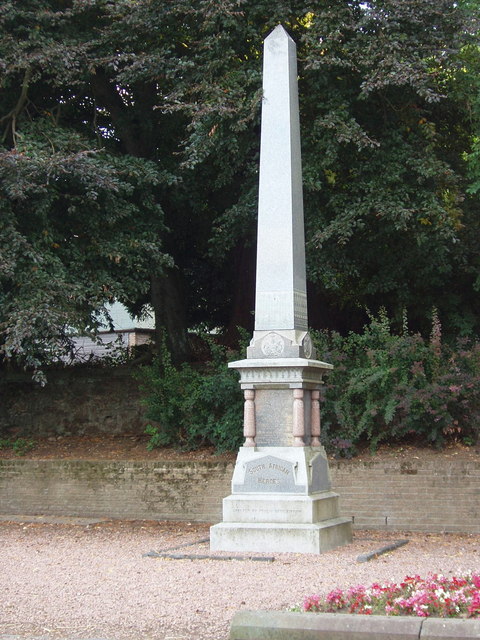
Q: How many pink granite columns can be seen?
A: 3